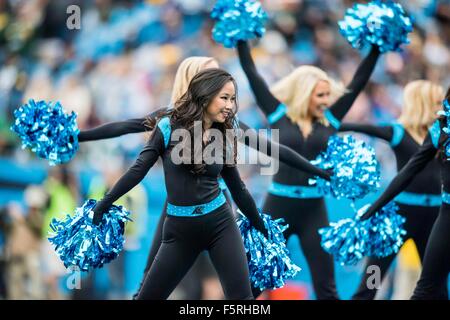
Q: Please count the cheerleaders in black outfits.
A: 5